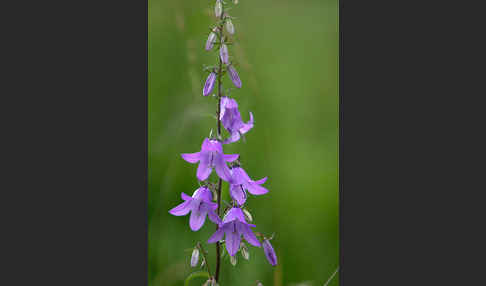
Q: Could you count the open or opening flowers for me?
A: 5